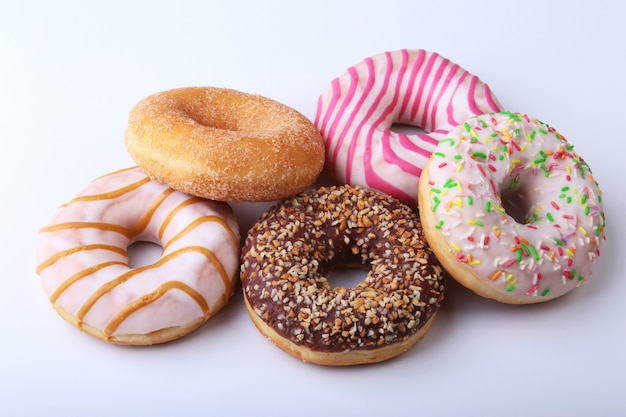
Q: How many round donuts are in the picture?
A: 5